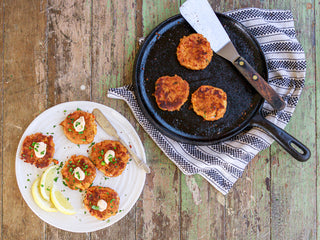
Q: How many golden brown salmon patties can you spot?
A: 8